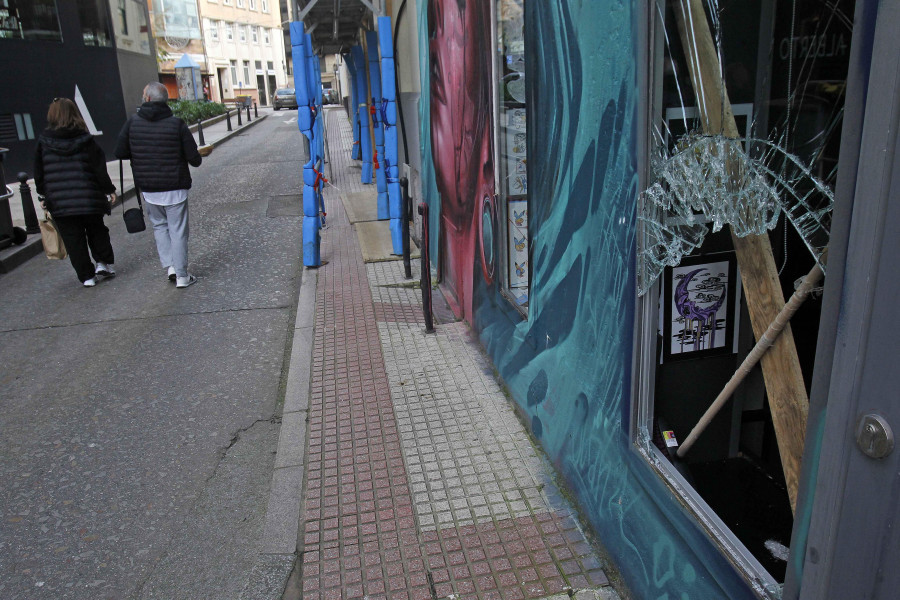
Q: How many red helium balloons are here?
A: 0